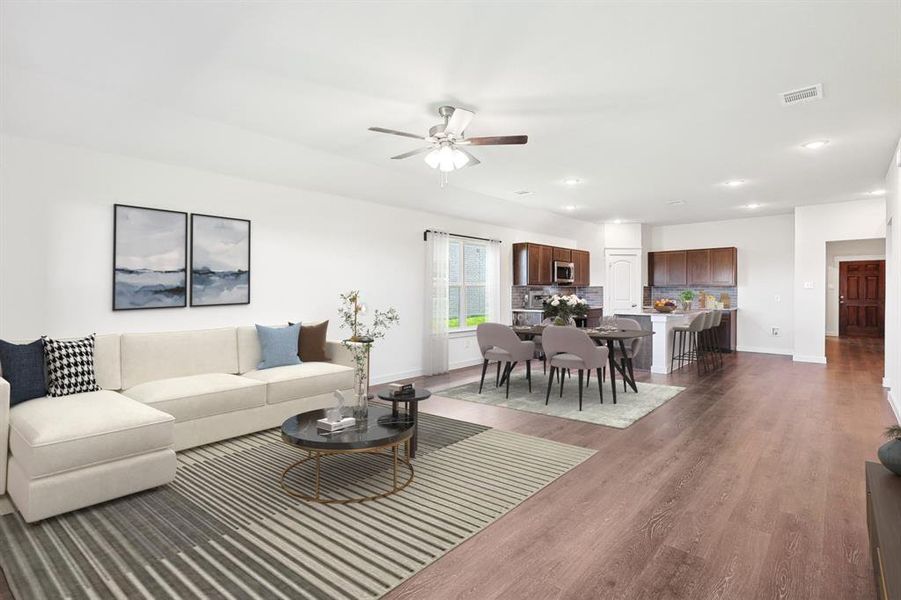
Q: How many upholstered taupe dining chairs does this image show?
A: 4